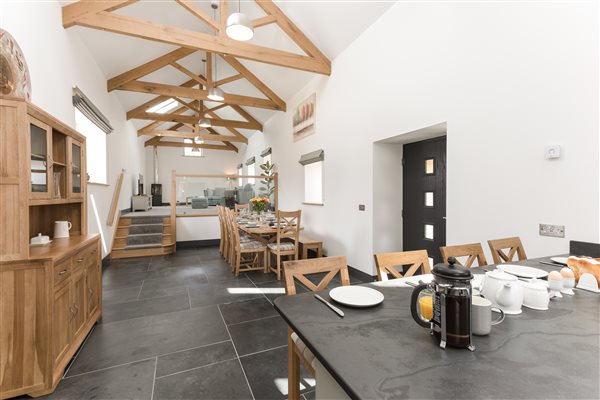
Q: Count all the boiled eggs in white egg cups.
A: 2